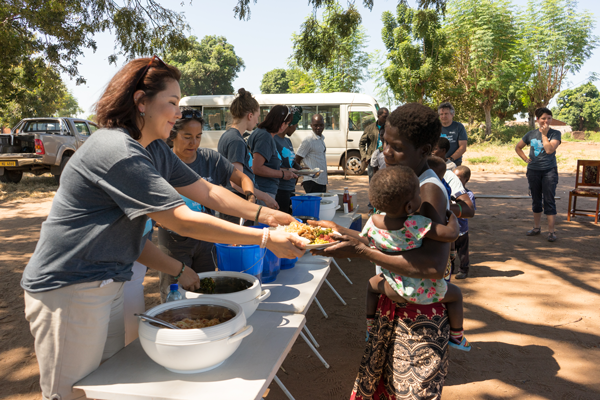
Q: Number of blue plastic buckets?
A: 4